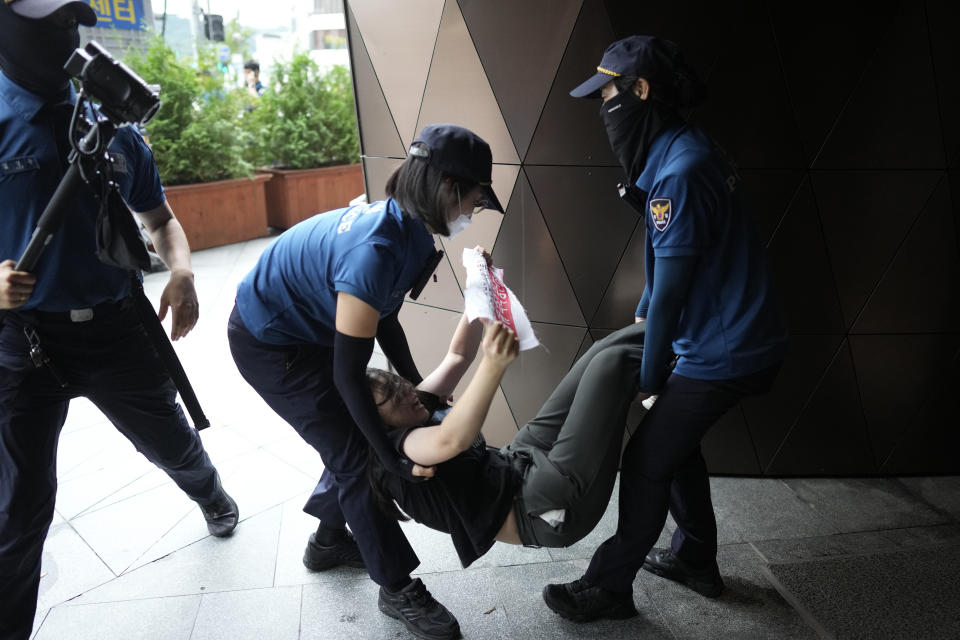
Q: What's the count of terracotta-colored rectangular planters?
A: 2